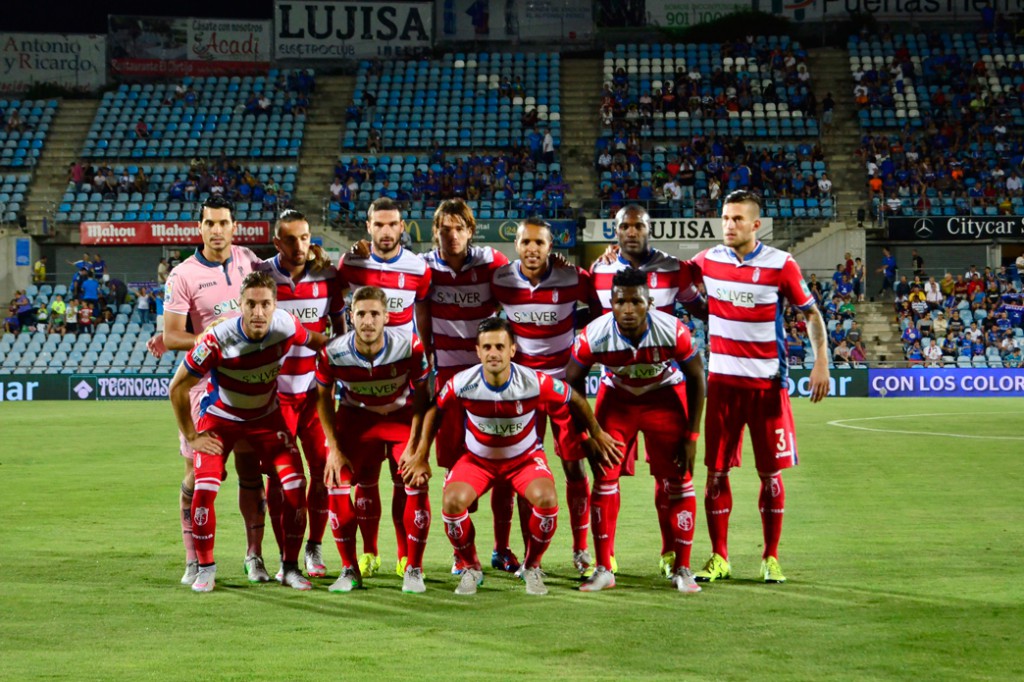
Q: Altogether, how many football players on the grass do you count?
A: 11